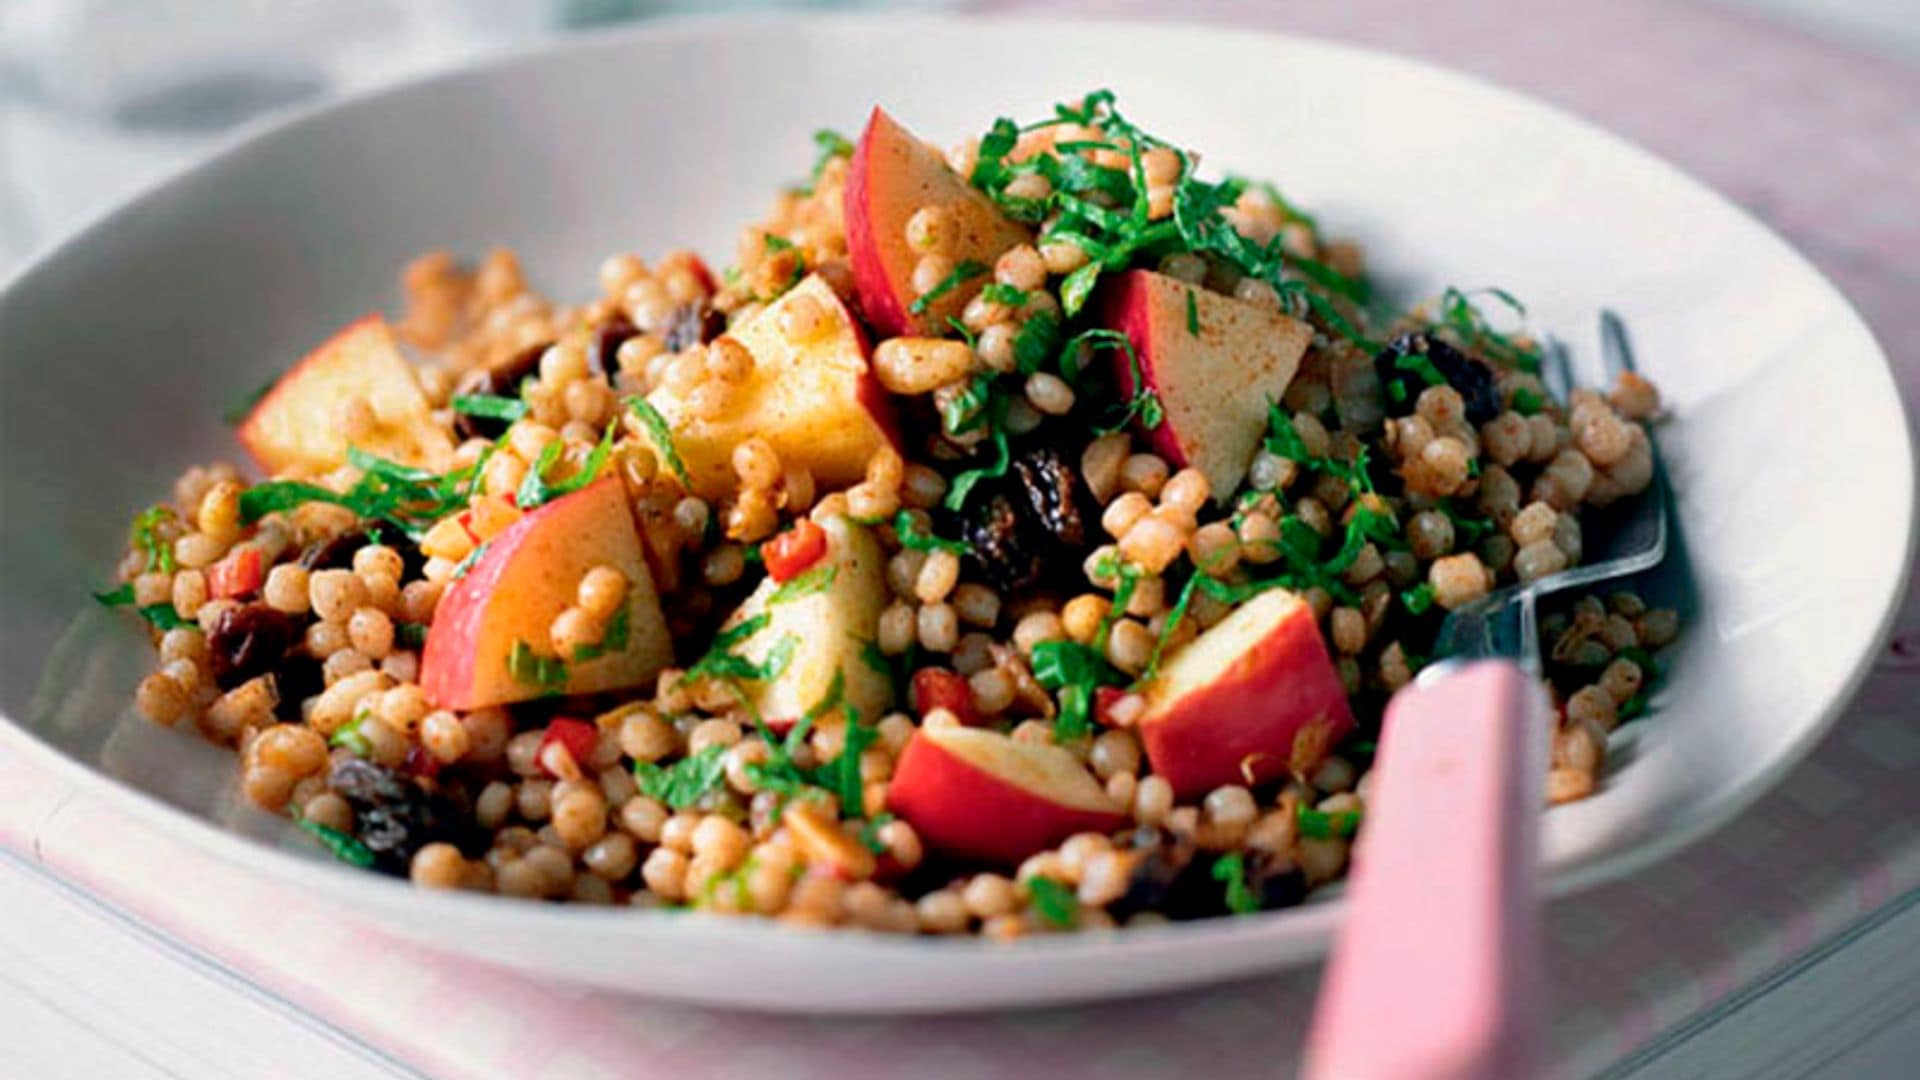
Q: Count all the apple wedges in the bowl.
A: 8